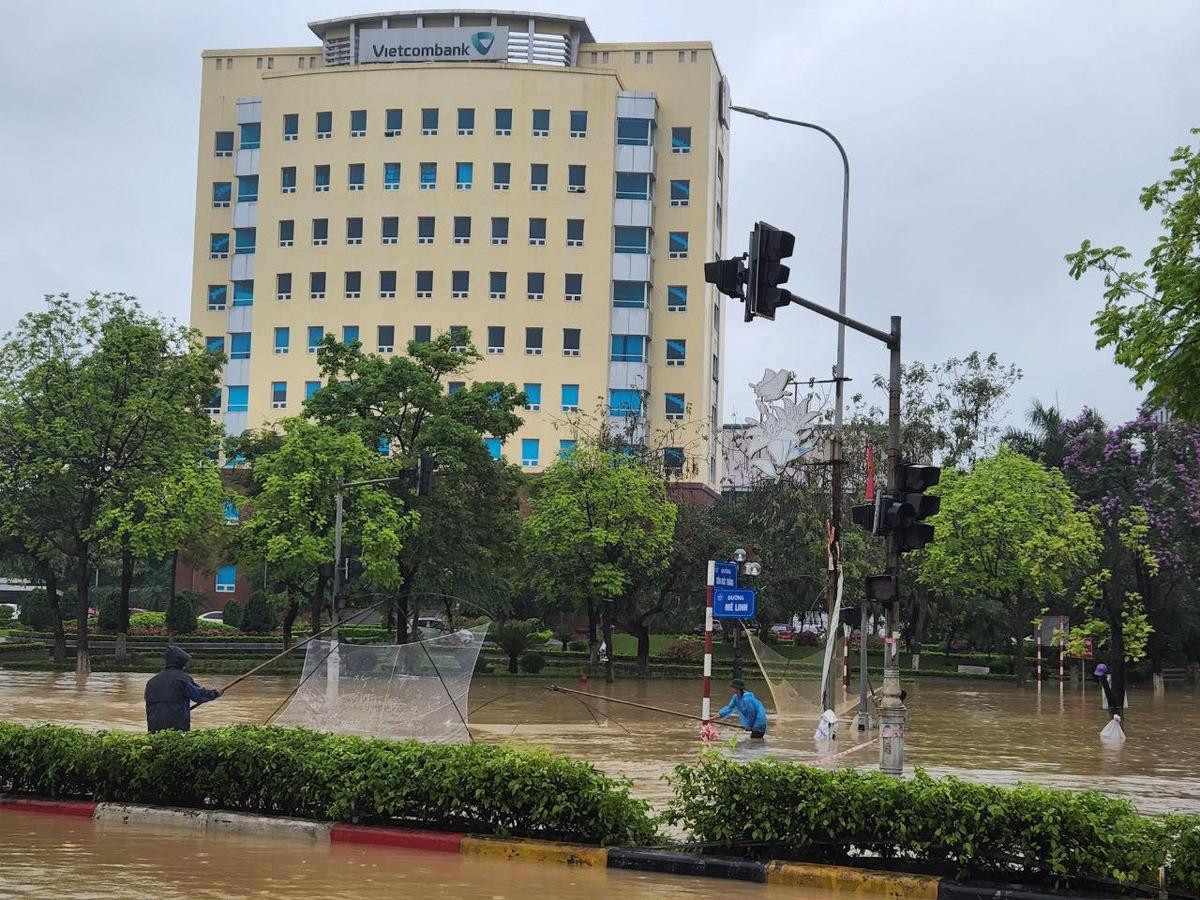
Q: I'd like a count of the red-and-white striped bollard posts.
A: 4